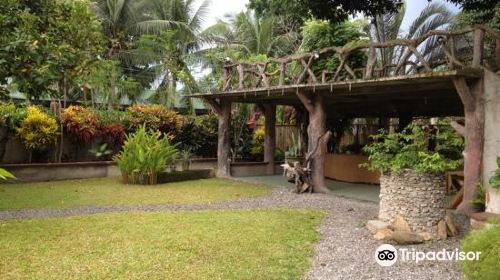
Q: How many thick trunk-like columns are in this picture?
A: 4